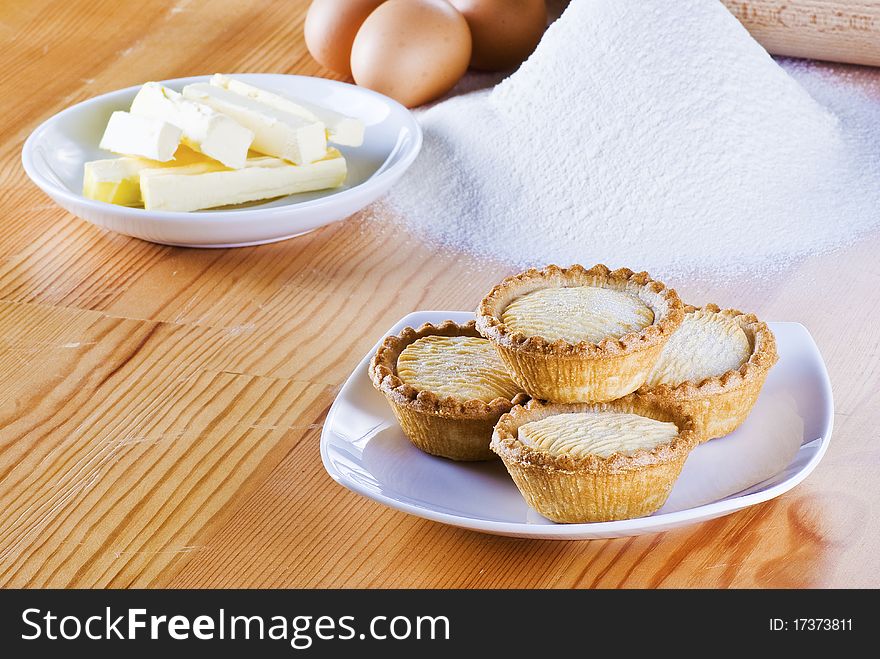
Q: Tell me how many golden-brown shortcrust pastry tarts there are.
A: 4